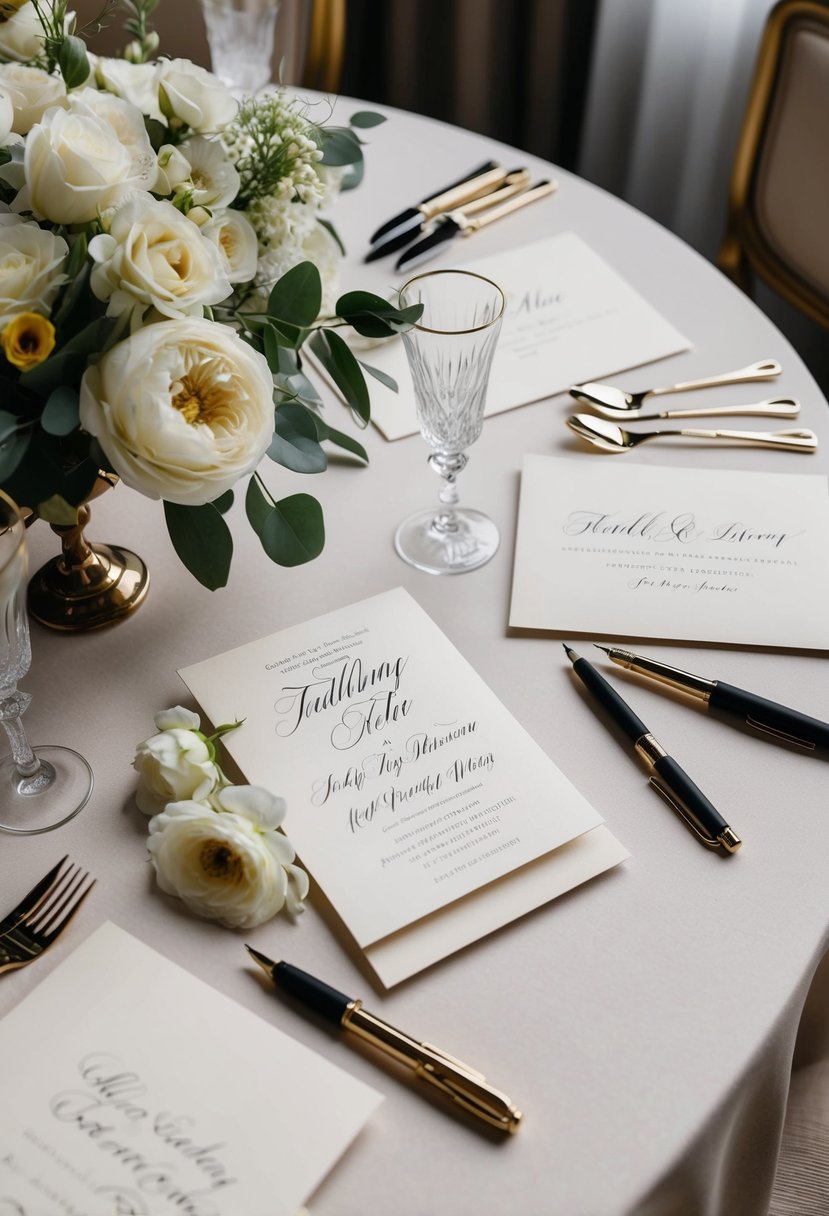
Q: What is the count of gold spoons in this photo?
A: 3